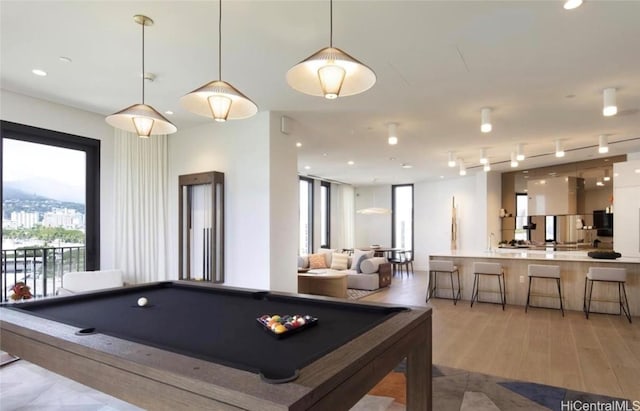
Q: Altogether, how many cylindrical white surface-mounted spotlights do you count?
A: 11